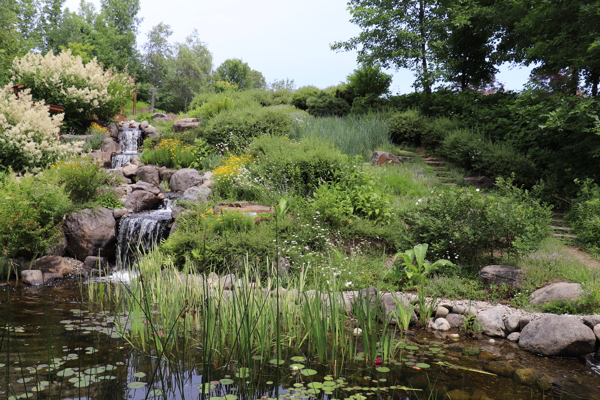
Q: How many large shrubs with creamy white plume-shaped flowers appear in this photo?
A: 2